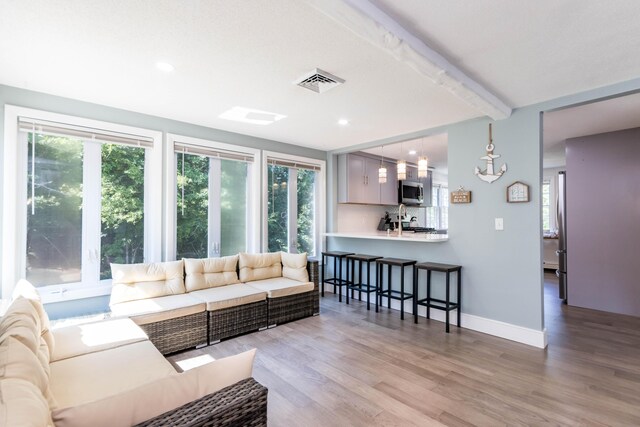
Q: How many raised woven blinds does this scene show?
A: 3